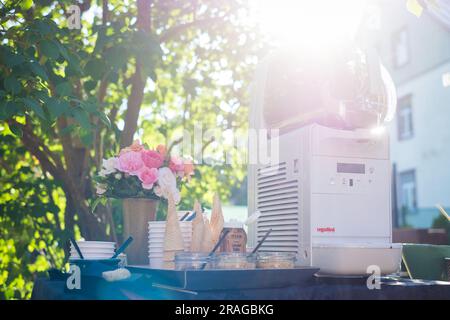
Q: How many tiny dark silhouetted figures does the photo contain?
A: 0